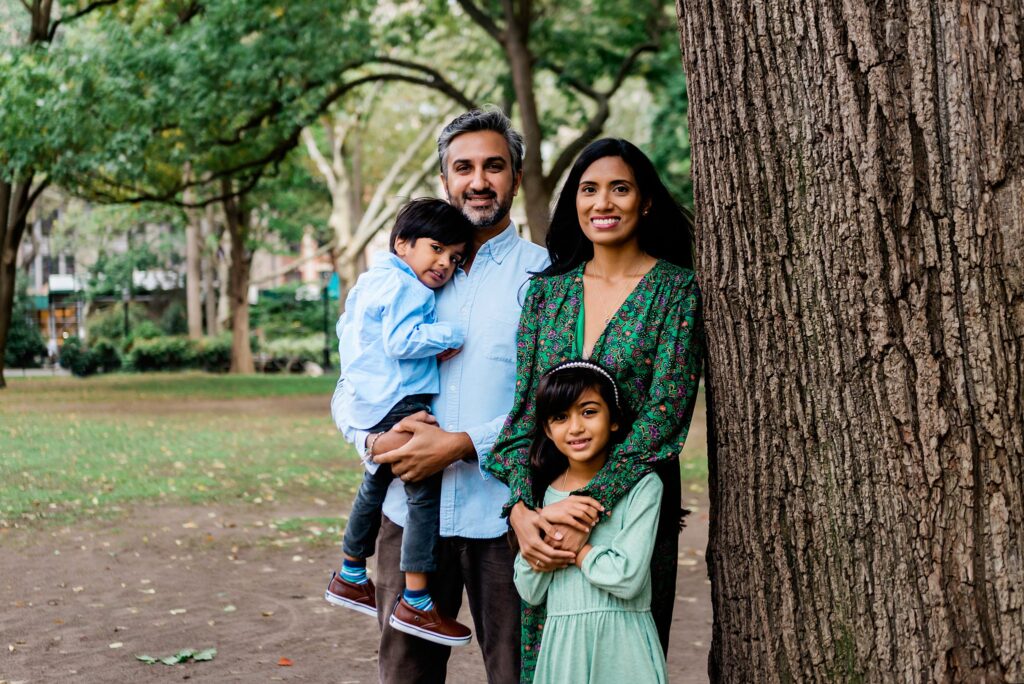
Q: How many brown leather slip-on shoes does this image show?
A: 2